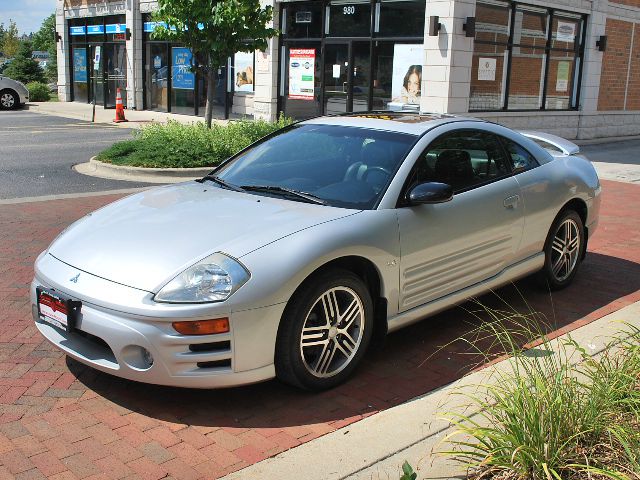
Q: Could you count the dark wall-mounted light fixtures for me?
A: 5